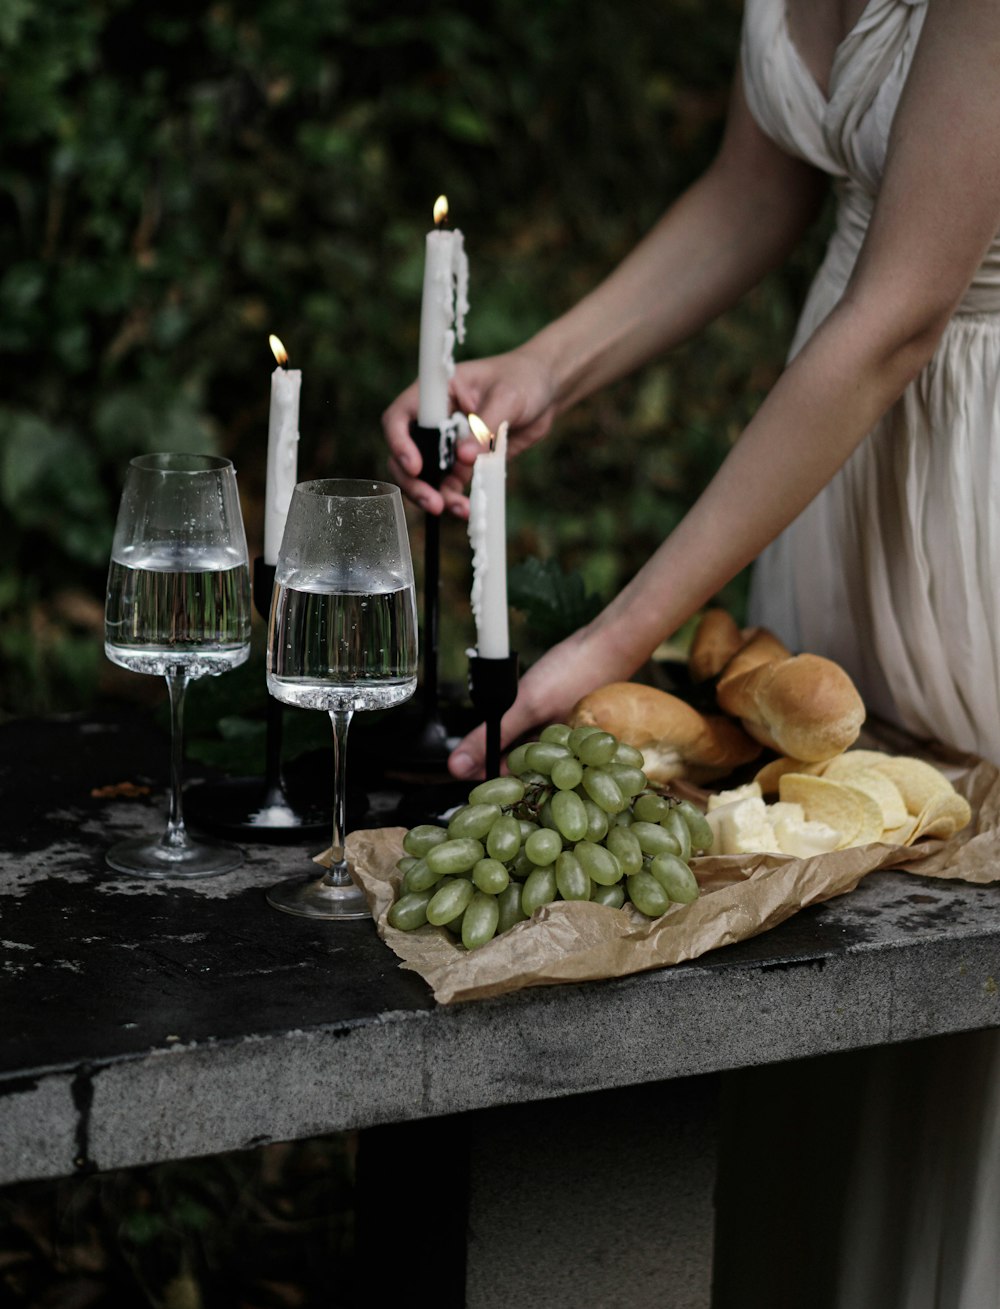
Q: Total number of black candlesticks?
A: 3